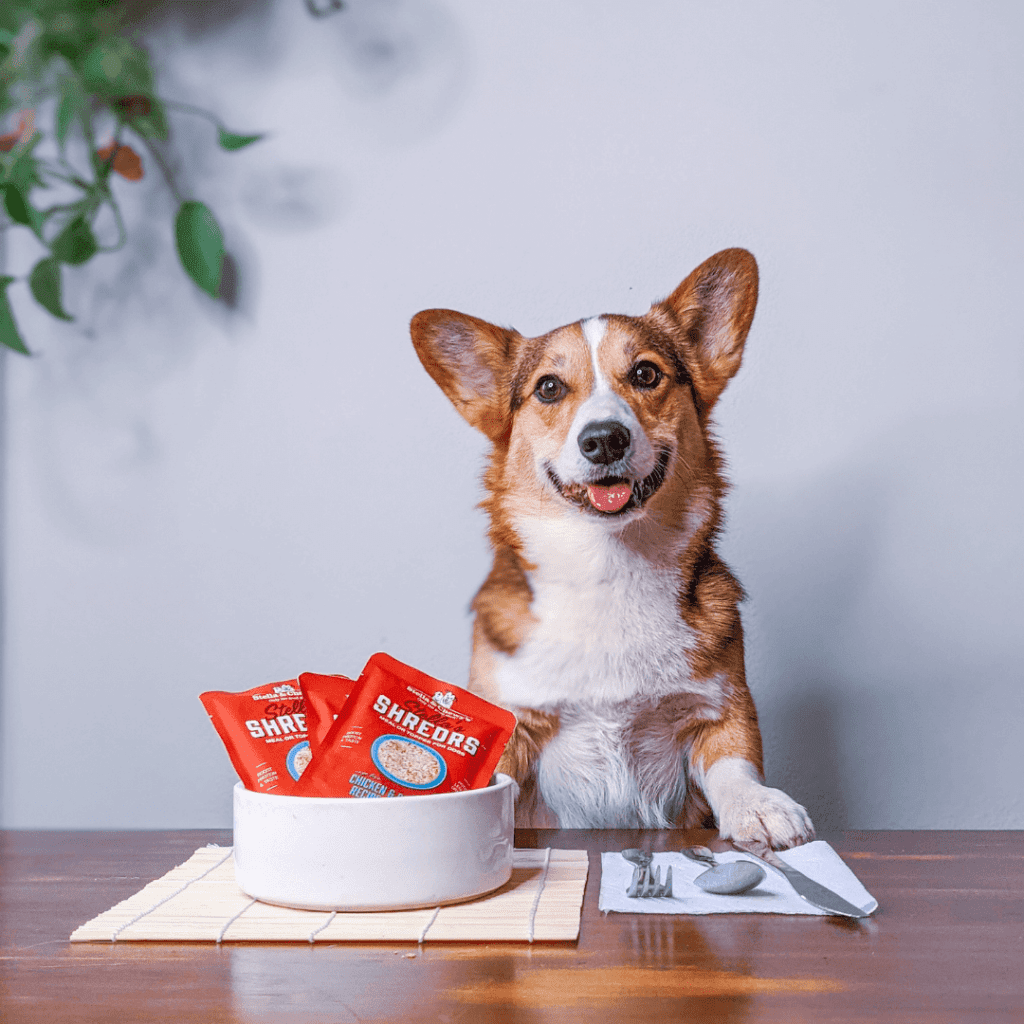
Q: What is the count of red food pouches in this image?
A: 3